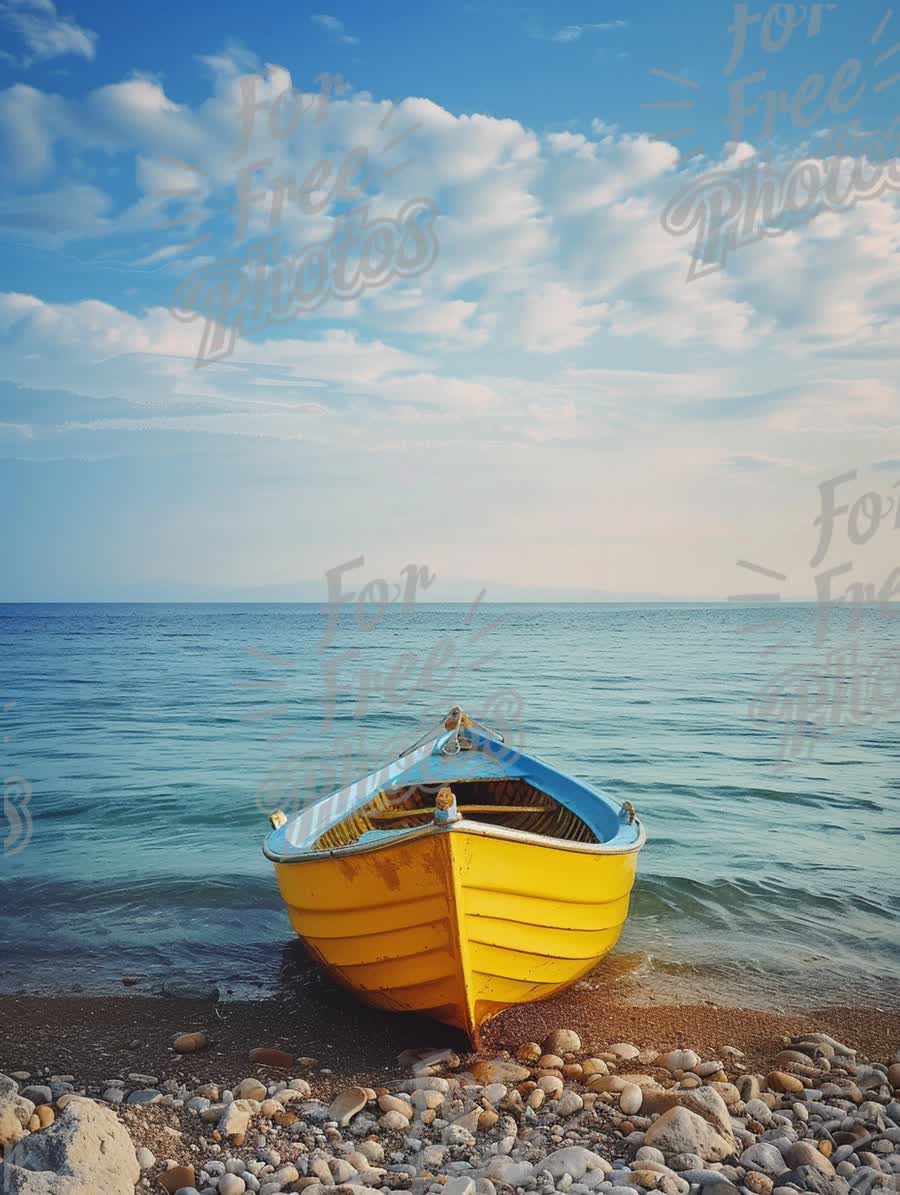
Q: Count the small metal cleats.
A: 2